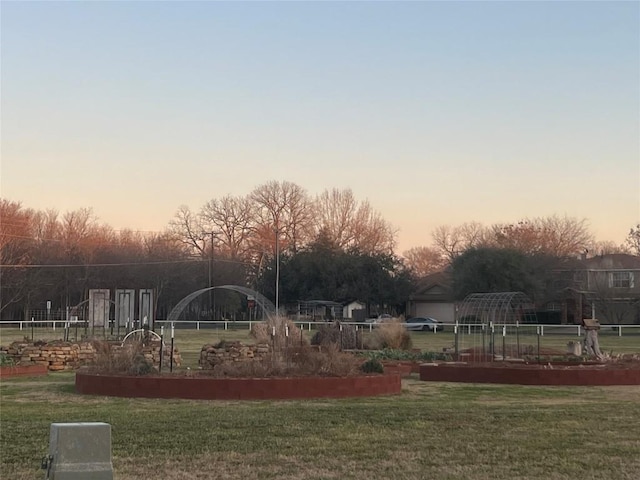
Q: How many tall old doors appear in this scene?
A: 3